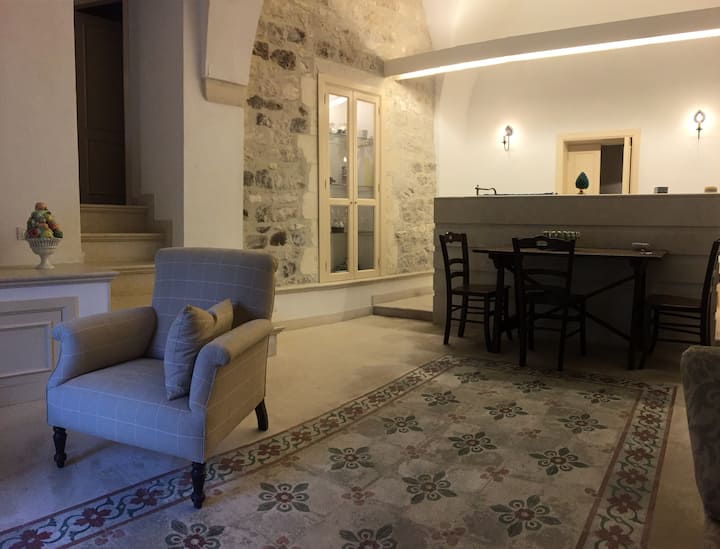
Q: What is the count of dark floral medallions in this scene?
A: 15